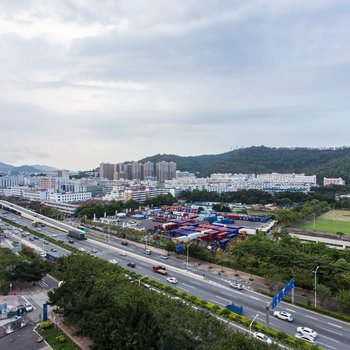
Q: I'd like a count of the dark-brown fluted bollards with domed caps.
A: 0